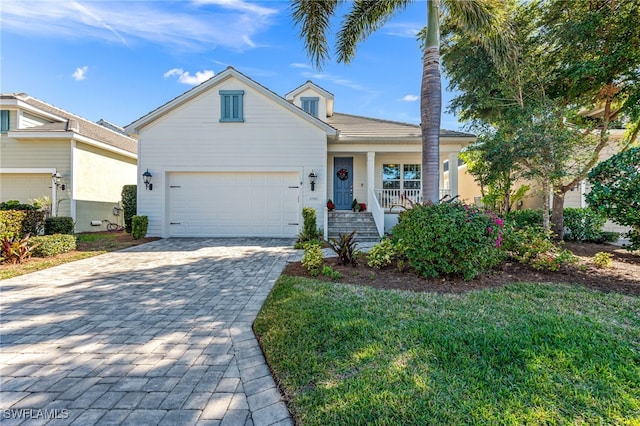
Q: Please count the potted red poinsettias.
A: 2